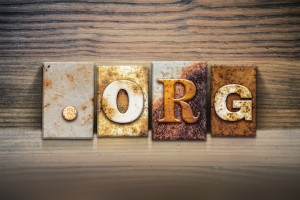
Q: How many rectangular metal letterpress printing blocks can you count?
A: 4